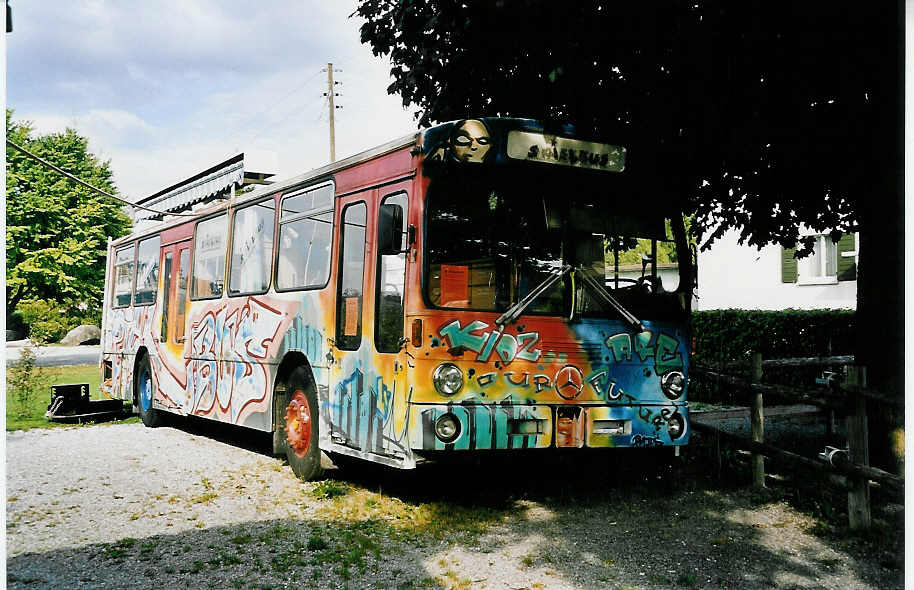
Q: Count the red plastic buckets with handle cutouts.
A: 0